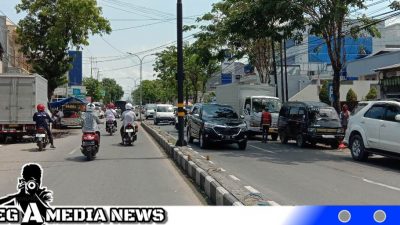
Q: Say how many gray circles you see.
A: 2